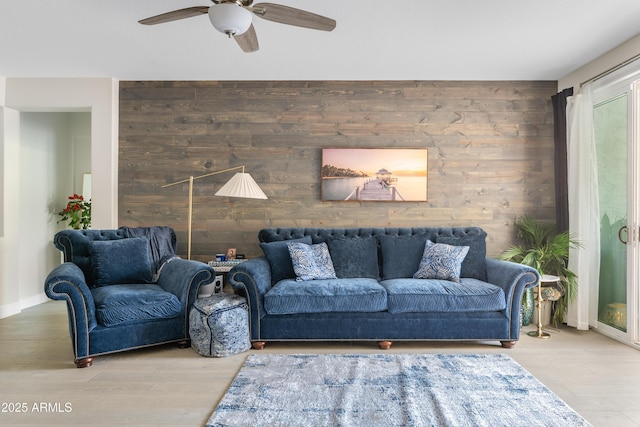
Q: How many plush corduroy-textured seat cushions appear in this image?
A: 3